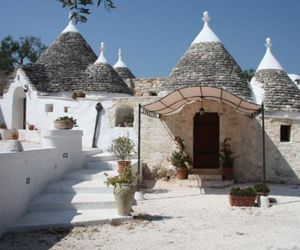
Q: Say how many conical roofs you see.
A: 5